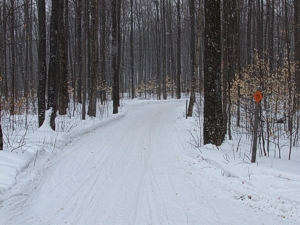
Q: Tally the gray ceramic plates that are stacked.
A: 0